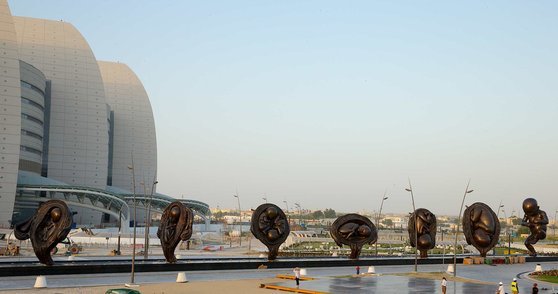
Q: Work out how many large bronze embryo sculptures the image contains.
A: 7